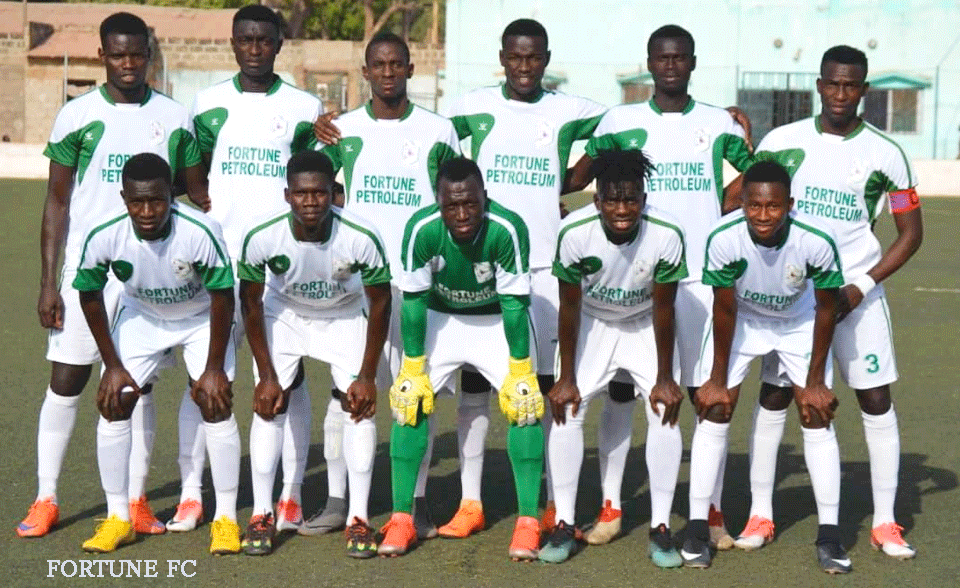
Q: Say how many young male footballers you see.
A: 11